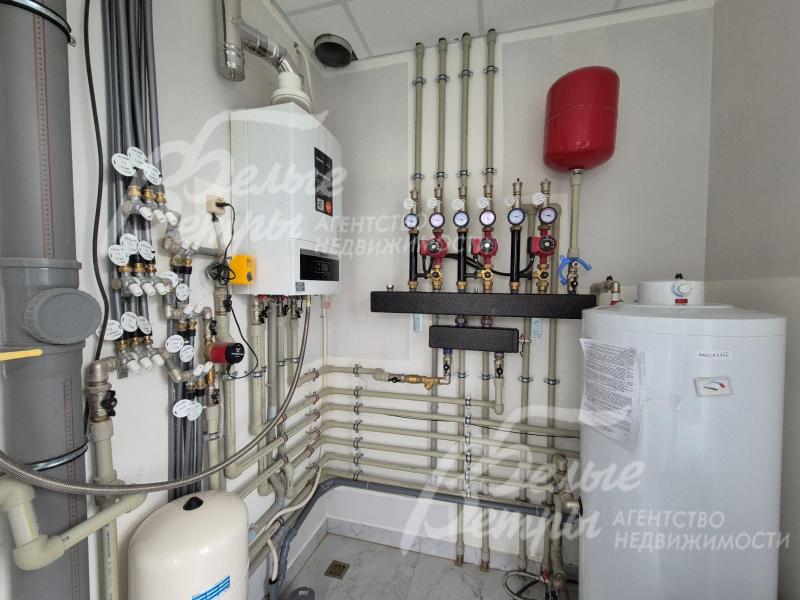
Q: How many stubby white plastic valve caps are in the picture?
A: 15